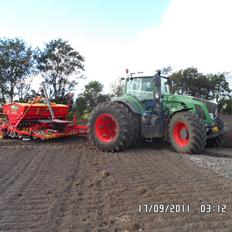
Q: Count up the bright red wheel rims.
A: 2